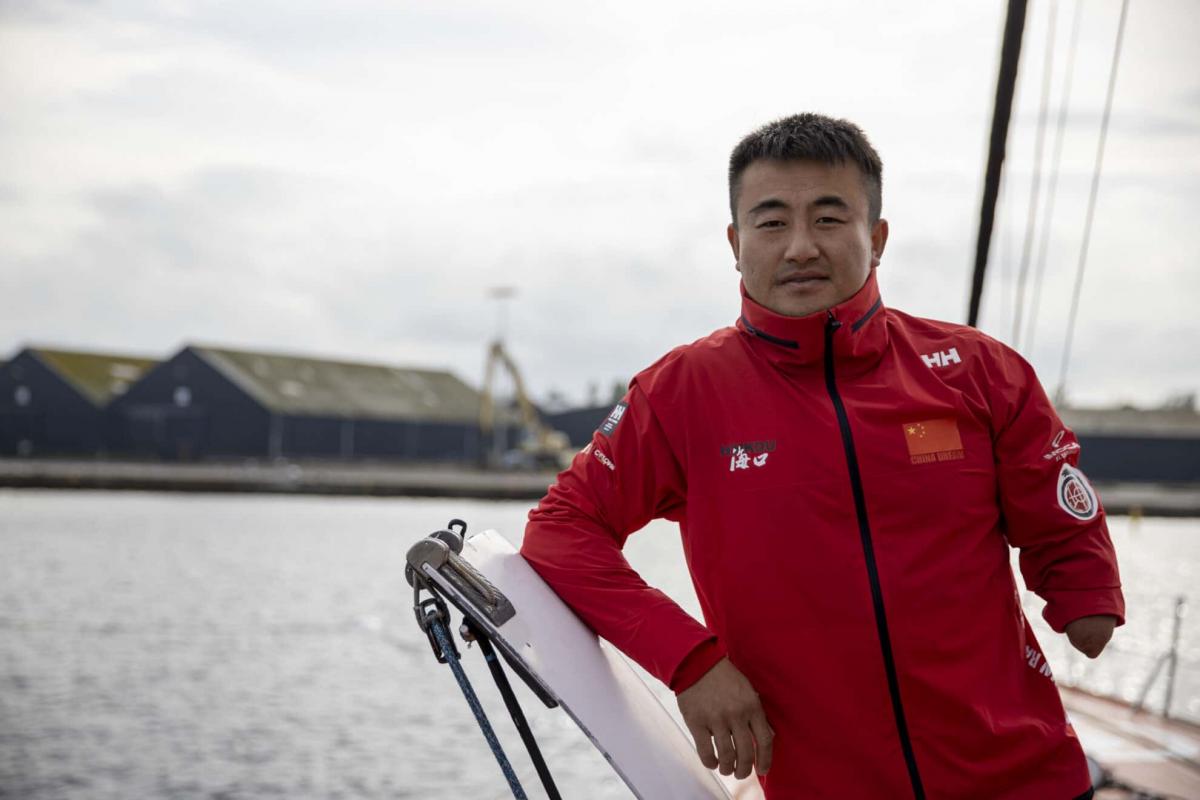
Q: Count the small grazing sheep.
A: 0